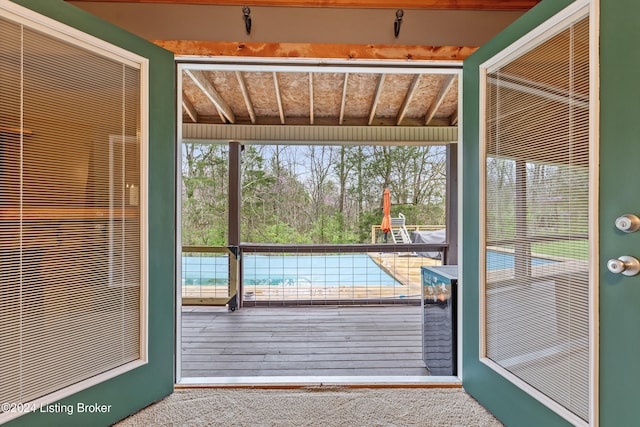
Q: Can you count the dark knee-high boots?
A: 0